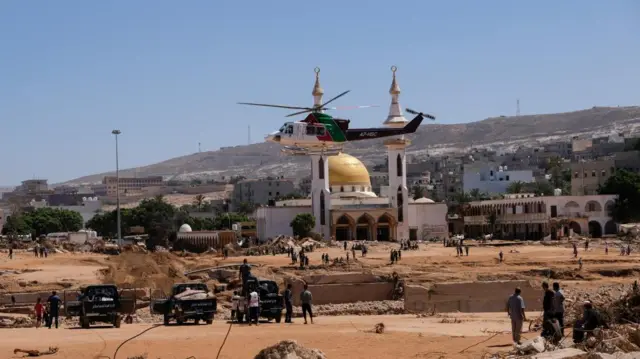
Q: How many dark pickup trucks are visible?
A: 3